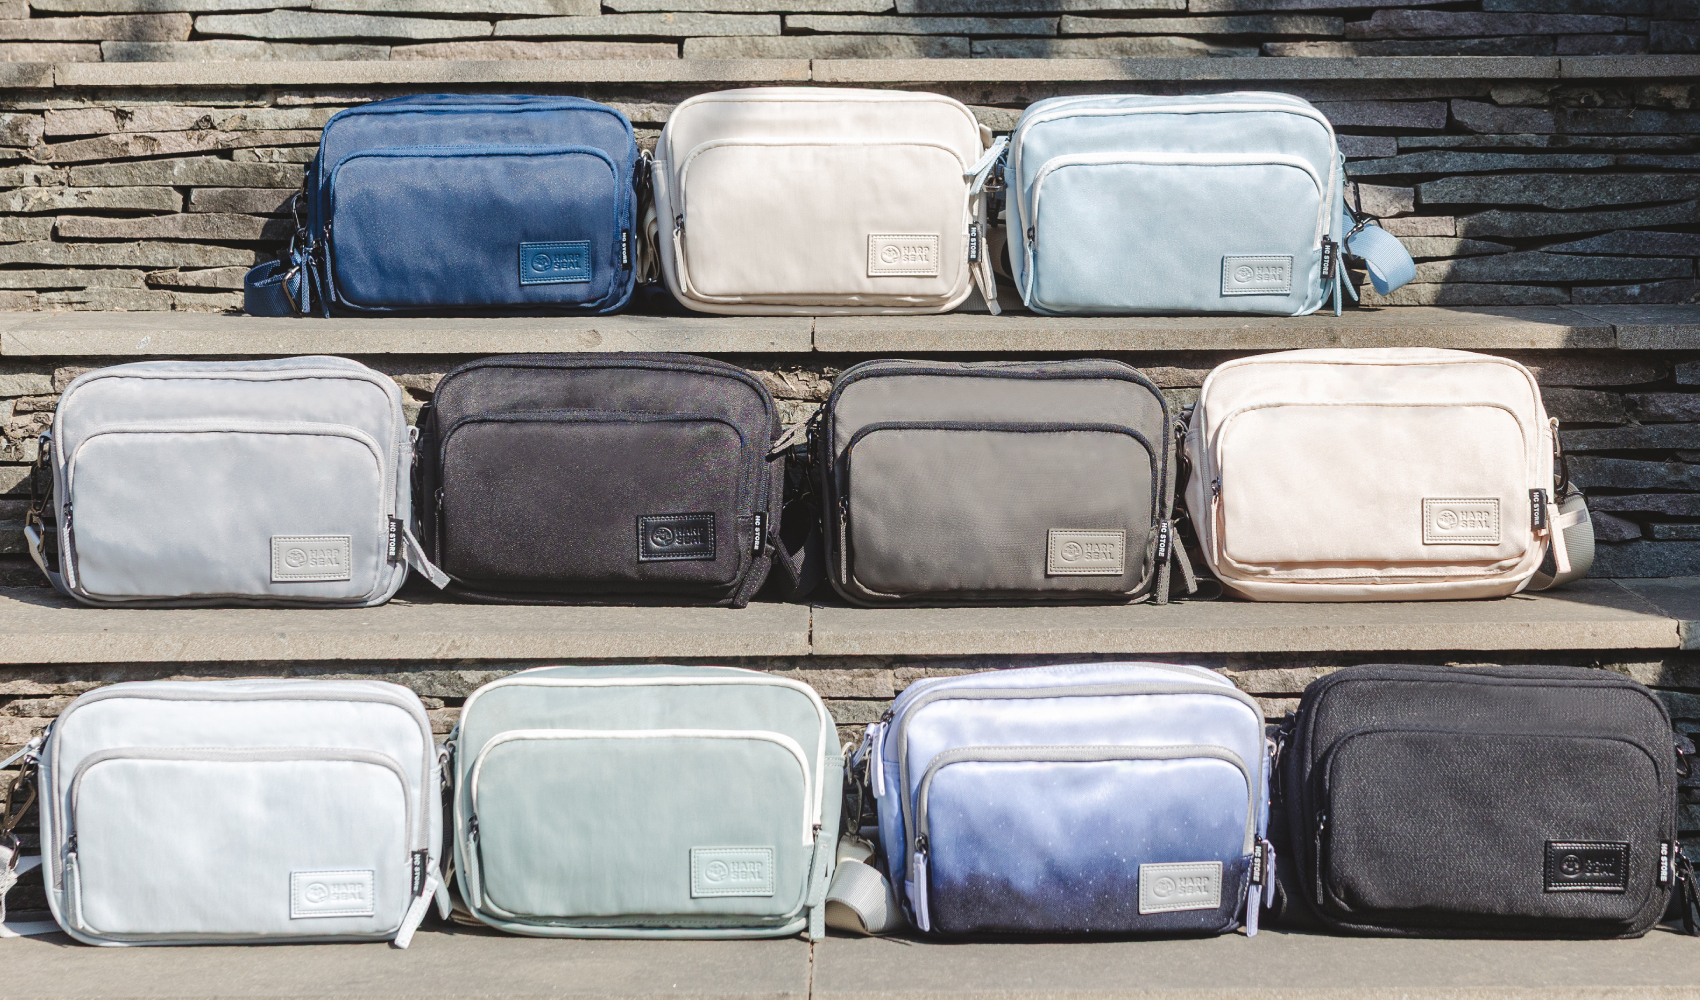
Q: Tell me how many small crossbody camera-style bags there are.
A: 11